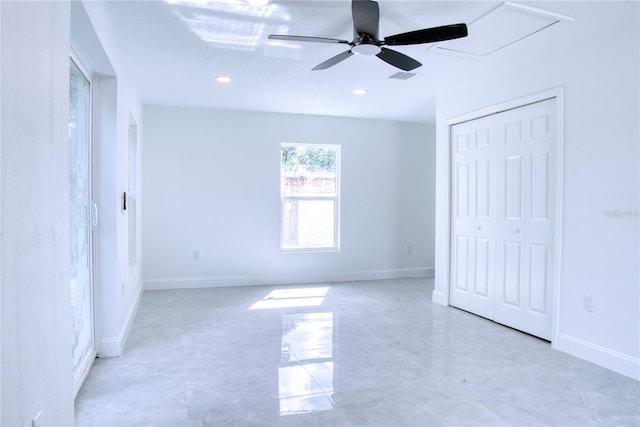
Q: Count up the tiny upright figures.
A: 0